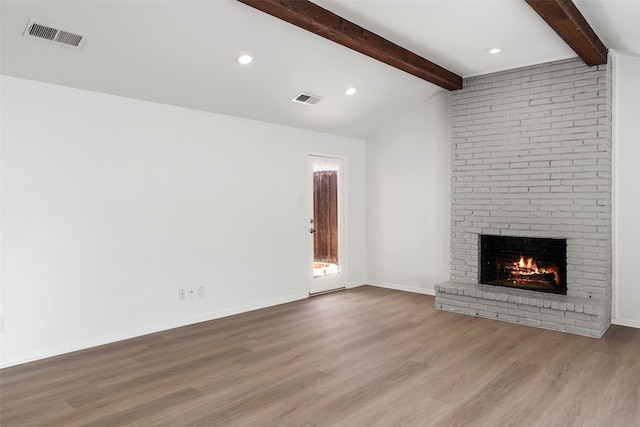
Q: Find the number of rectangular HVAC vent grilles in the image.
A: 2